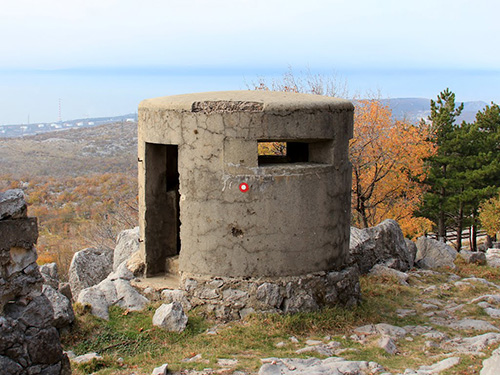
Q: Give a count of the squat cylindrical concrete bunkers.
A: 1